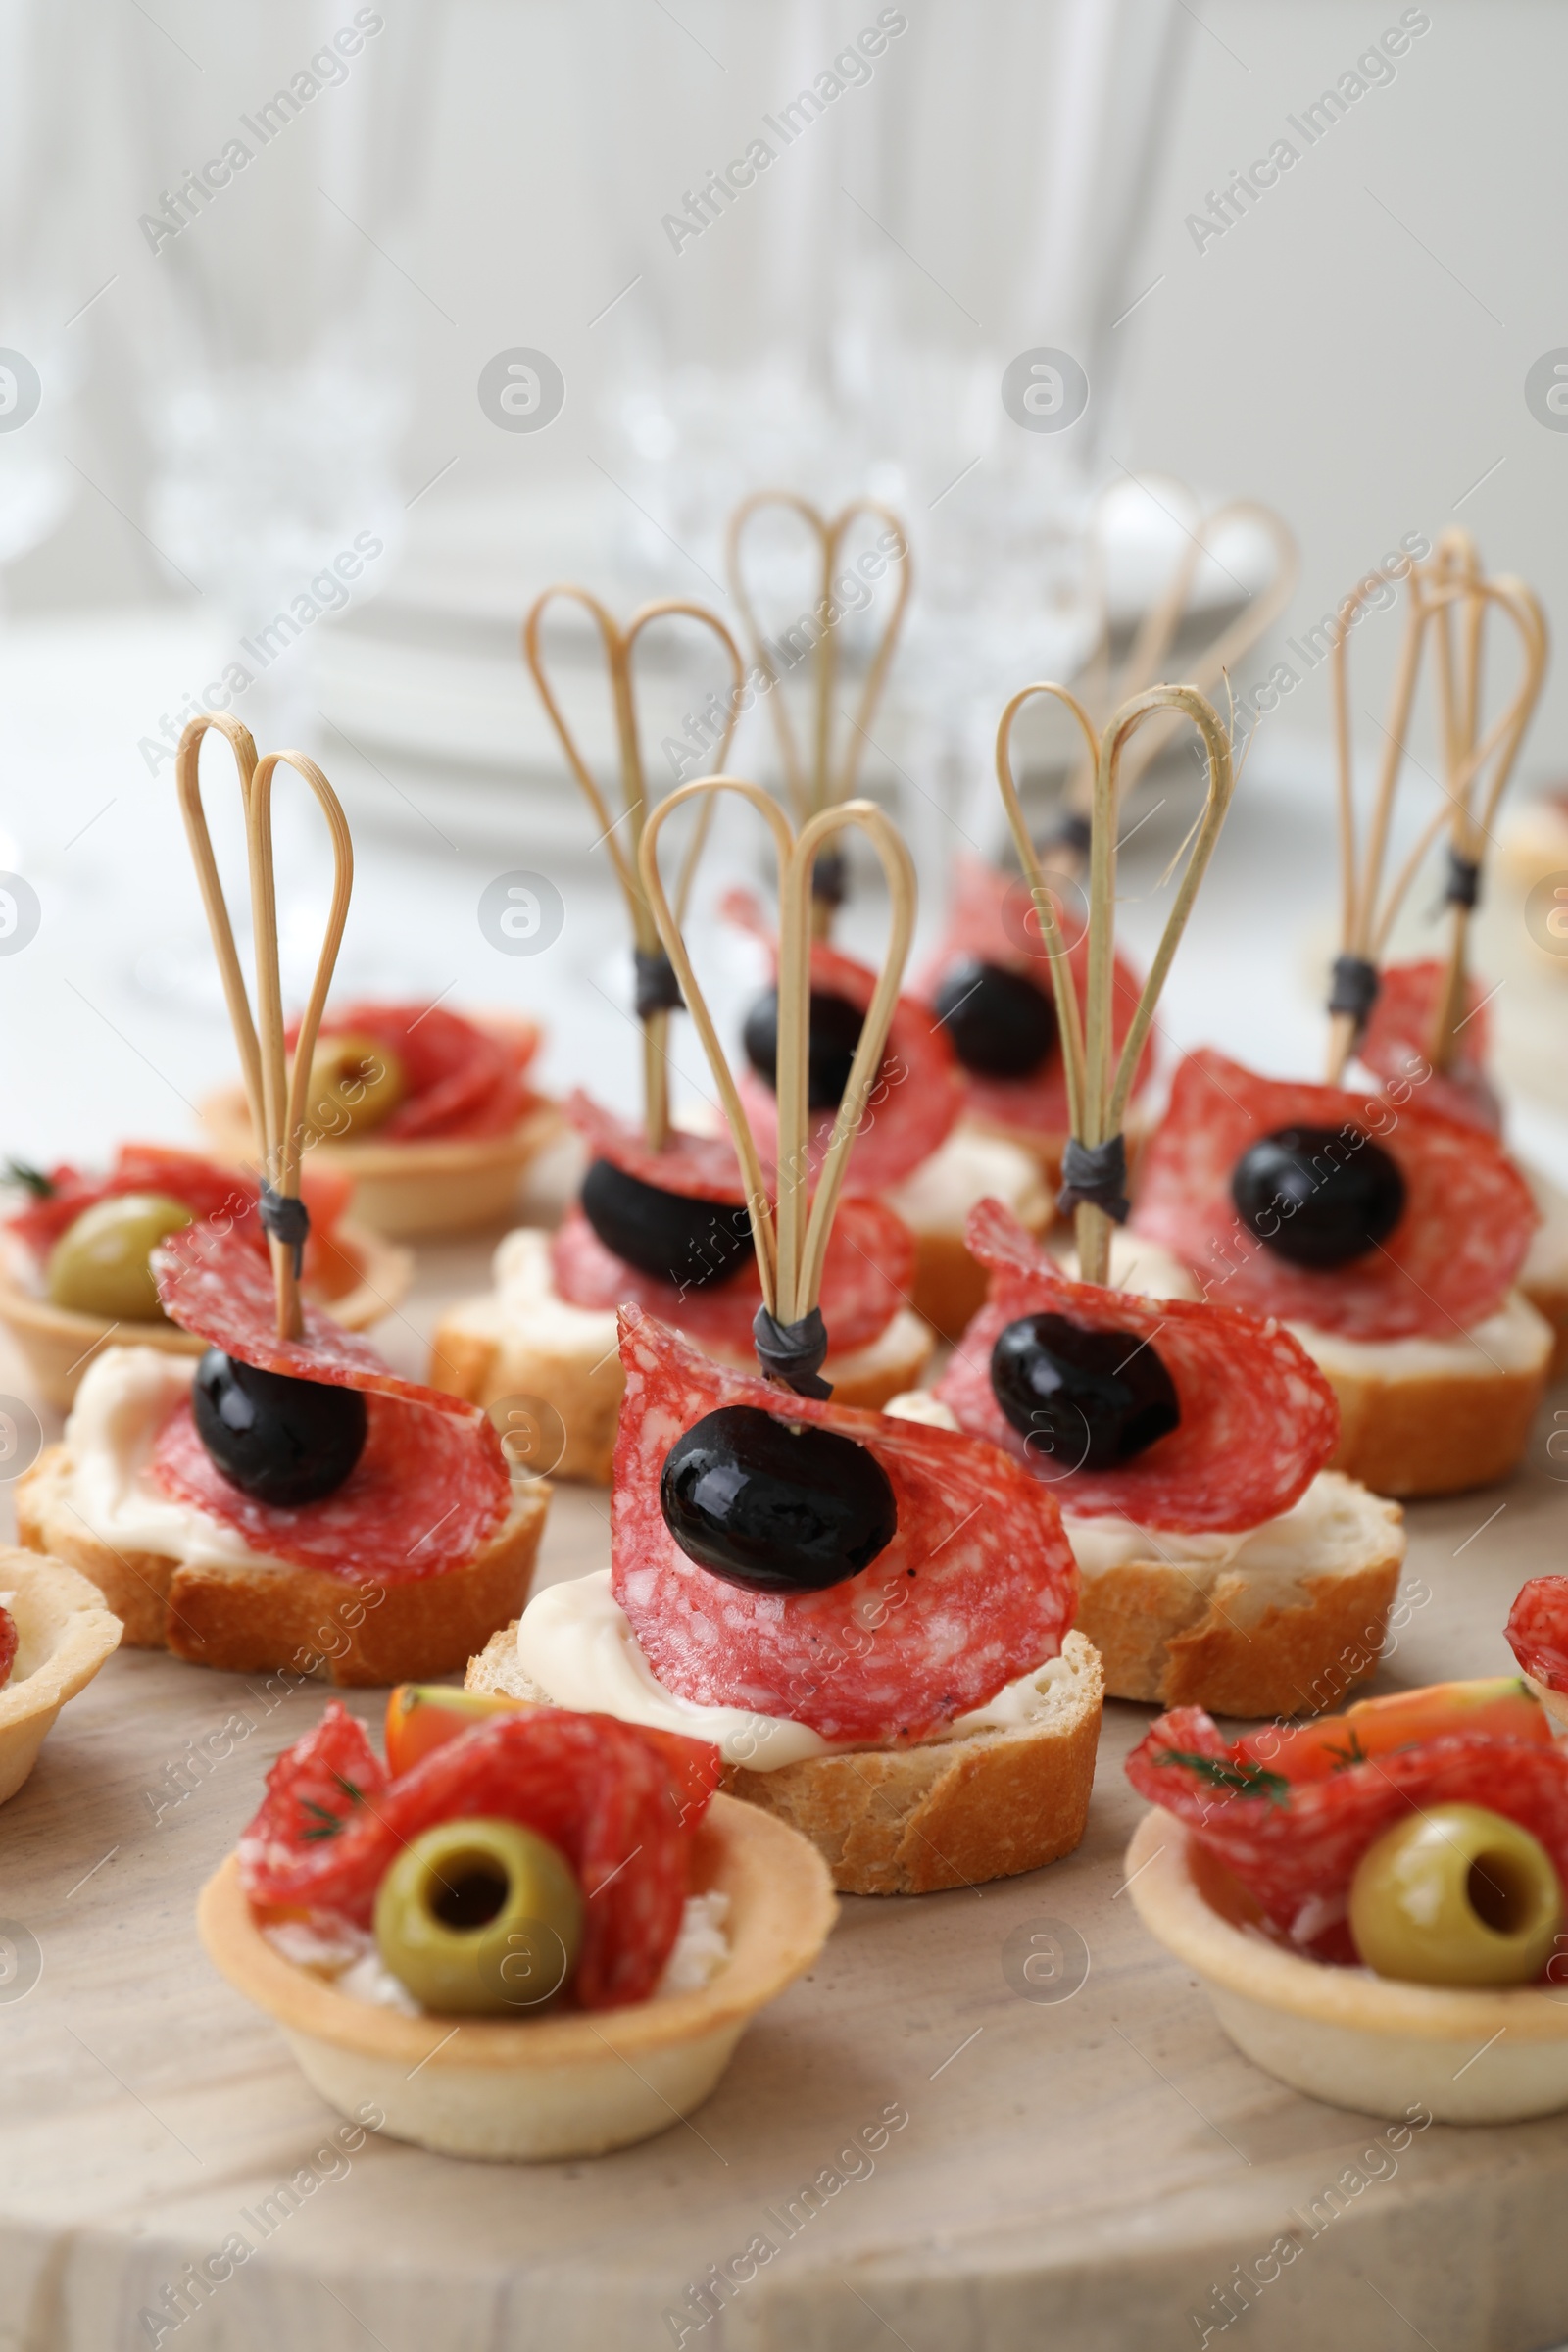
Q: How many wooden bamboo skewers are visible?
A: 8